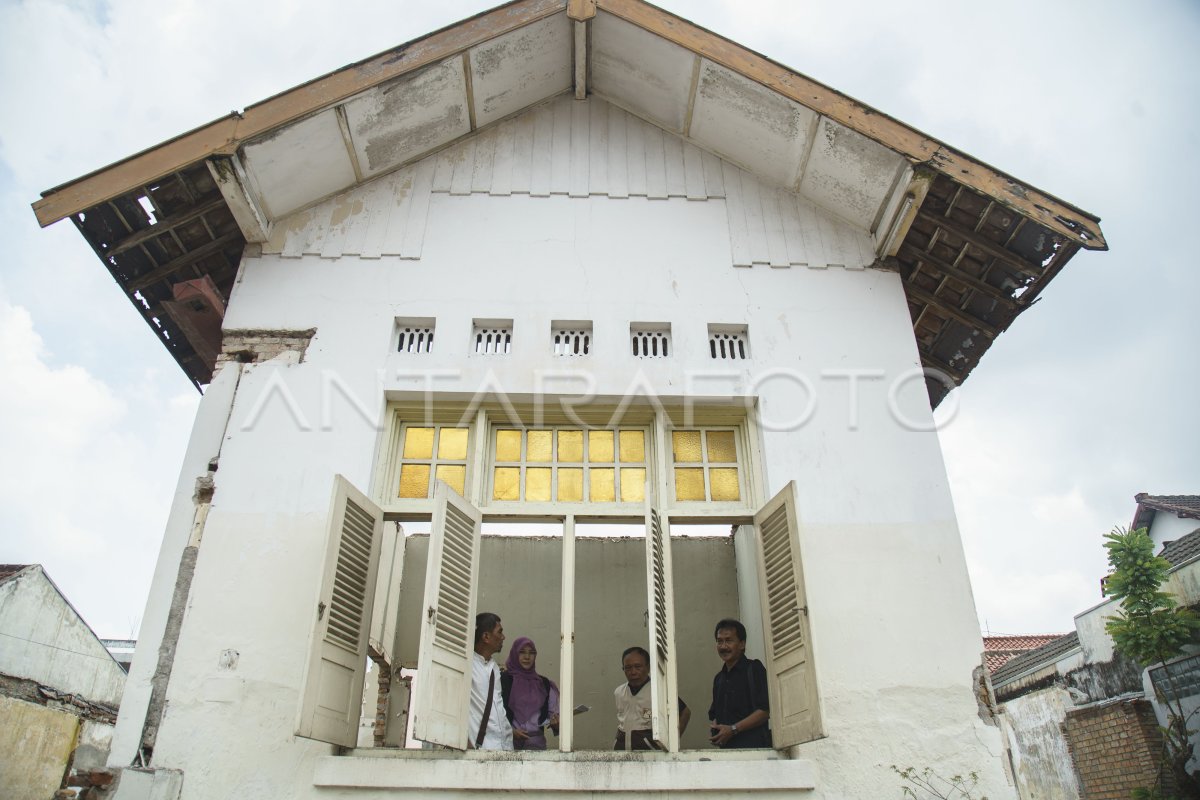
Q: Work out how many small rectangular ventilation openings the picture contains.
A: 5